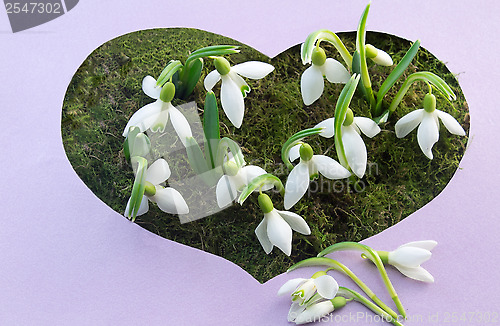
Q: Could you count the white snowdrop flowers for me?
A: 13